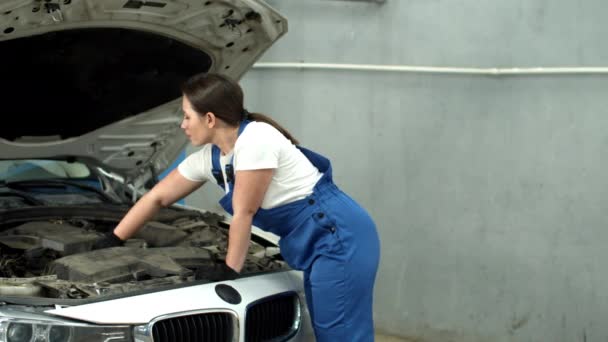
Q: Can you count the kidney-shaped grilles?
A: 2